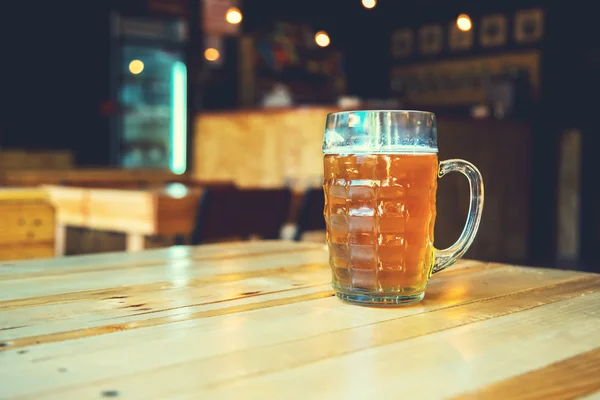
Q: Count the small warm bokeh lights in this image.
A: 6